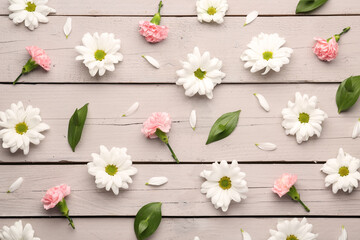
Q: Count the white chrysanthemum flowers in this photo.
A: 12